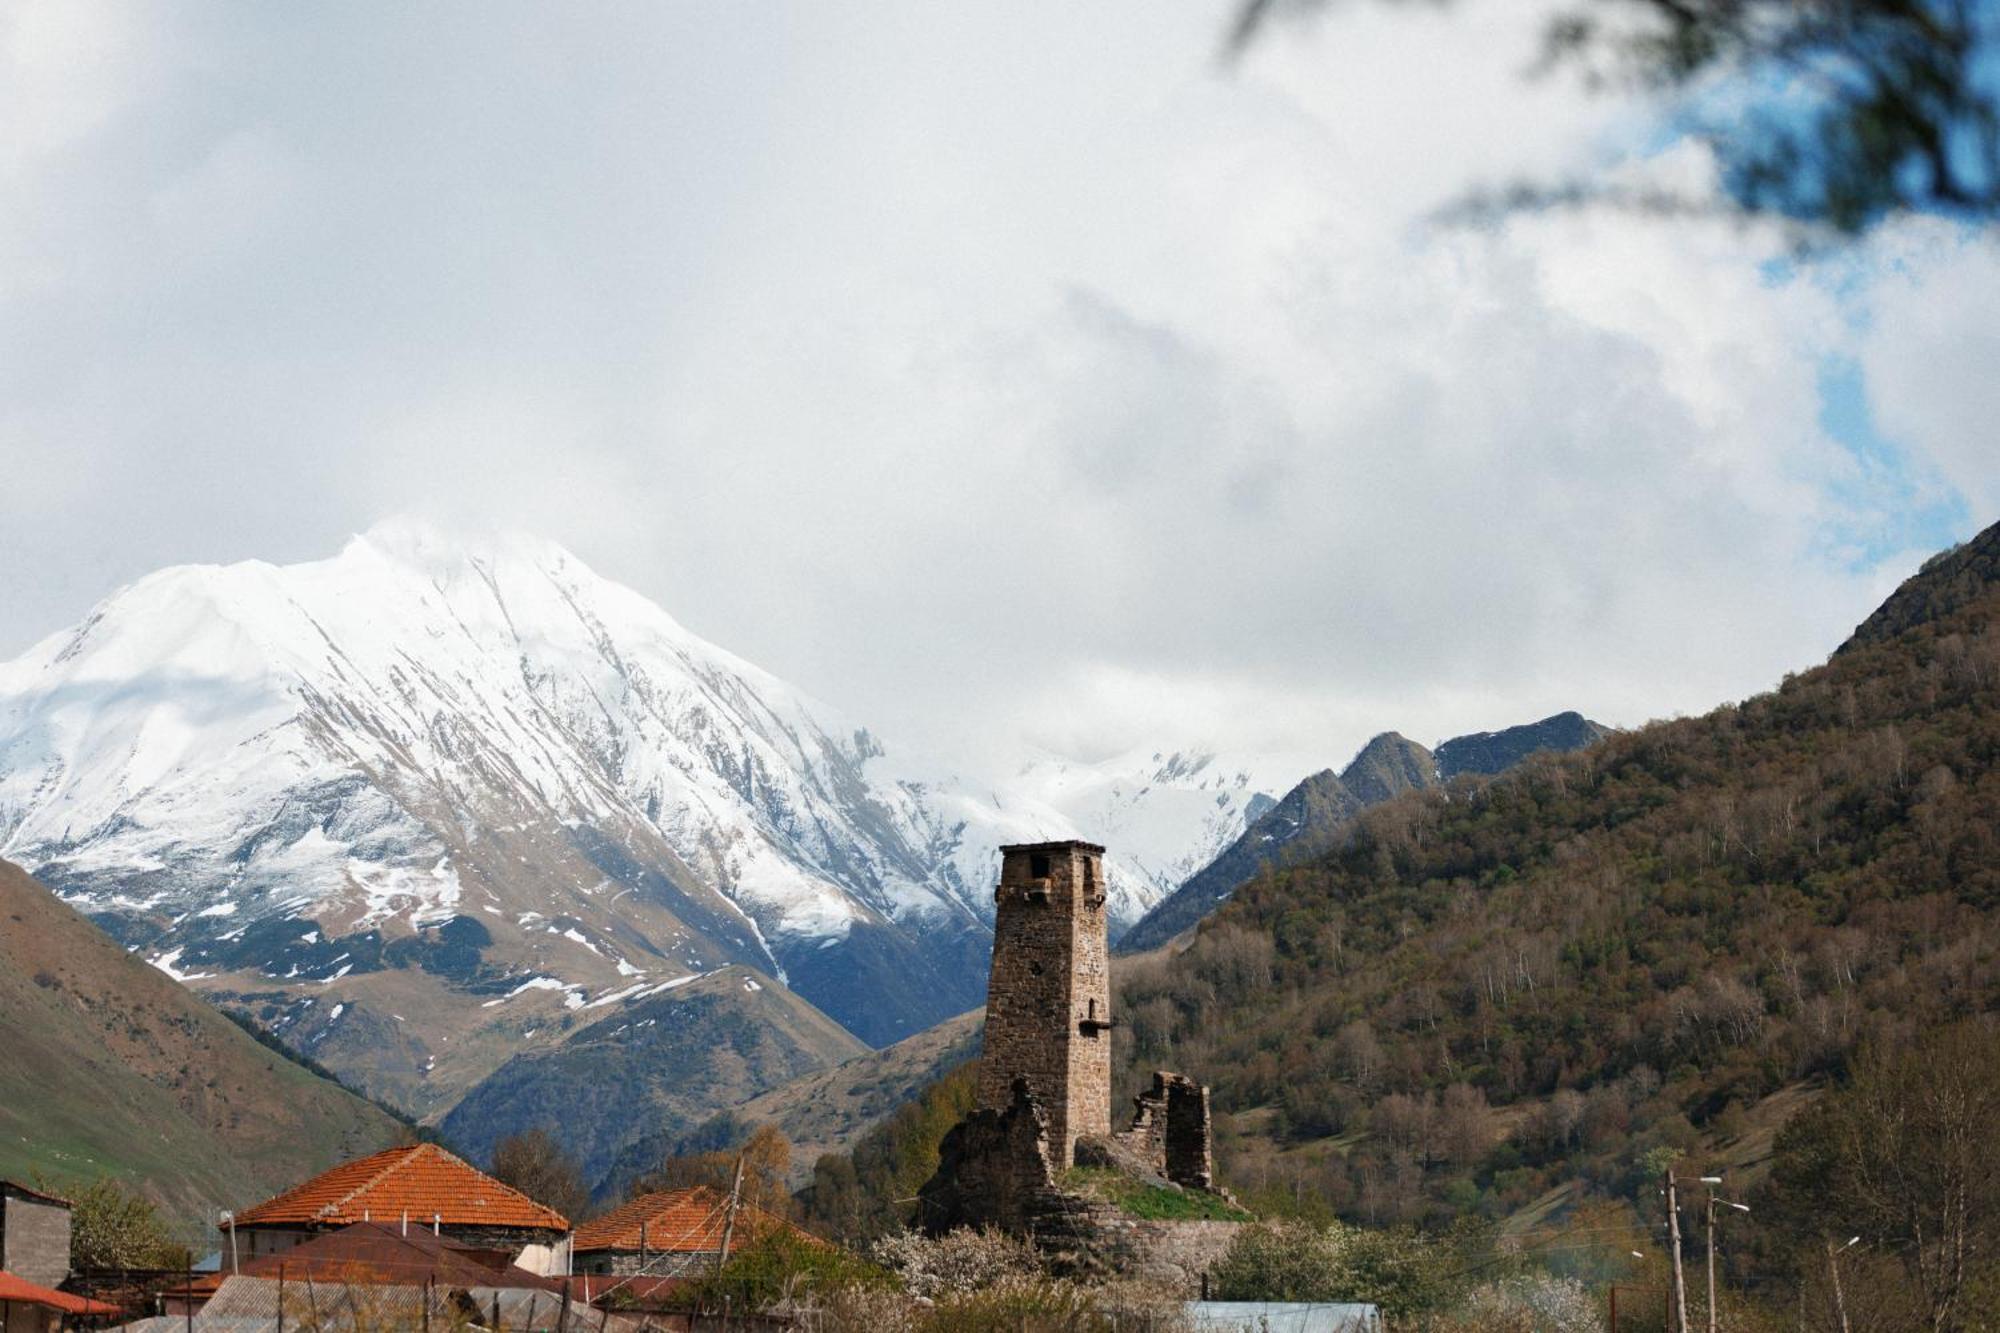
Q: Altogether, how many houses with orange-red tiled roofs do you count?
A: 2